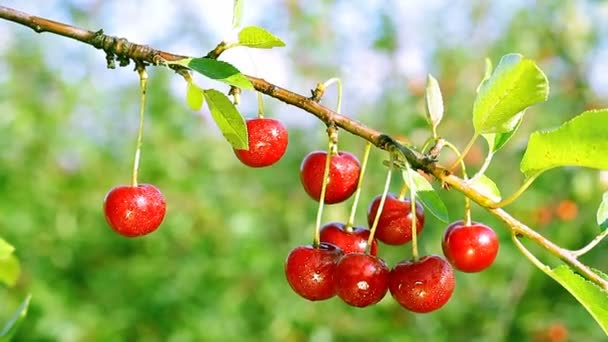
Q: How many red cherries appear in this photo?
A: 9